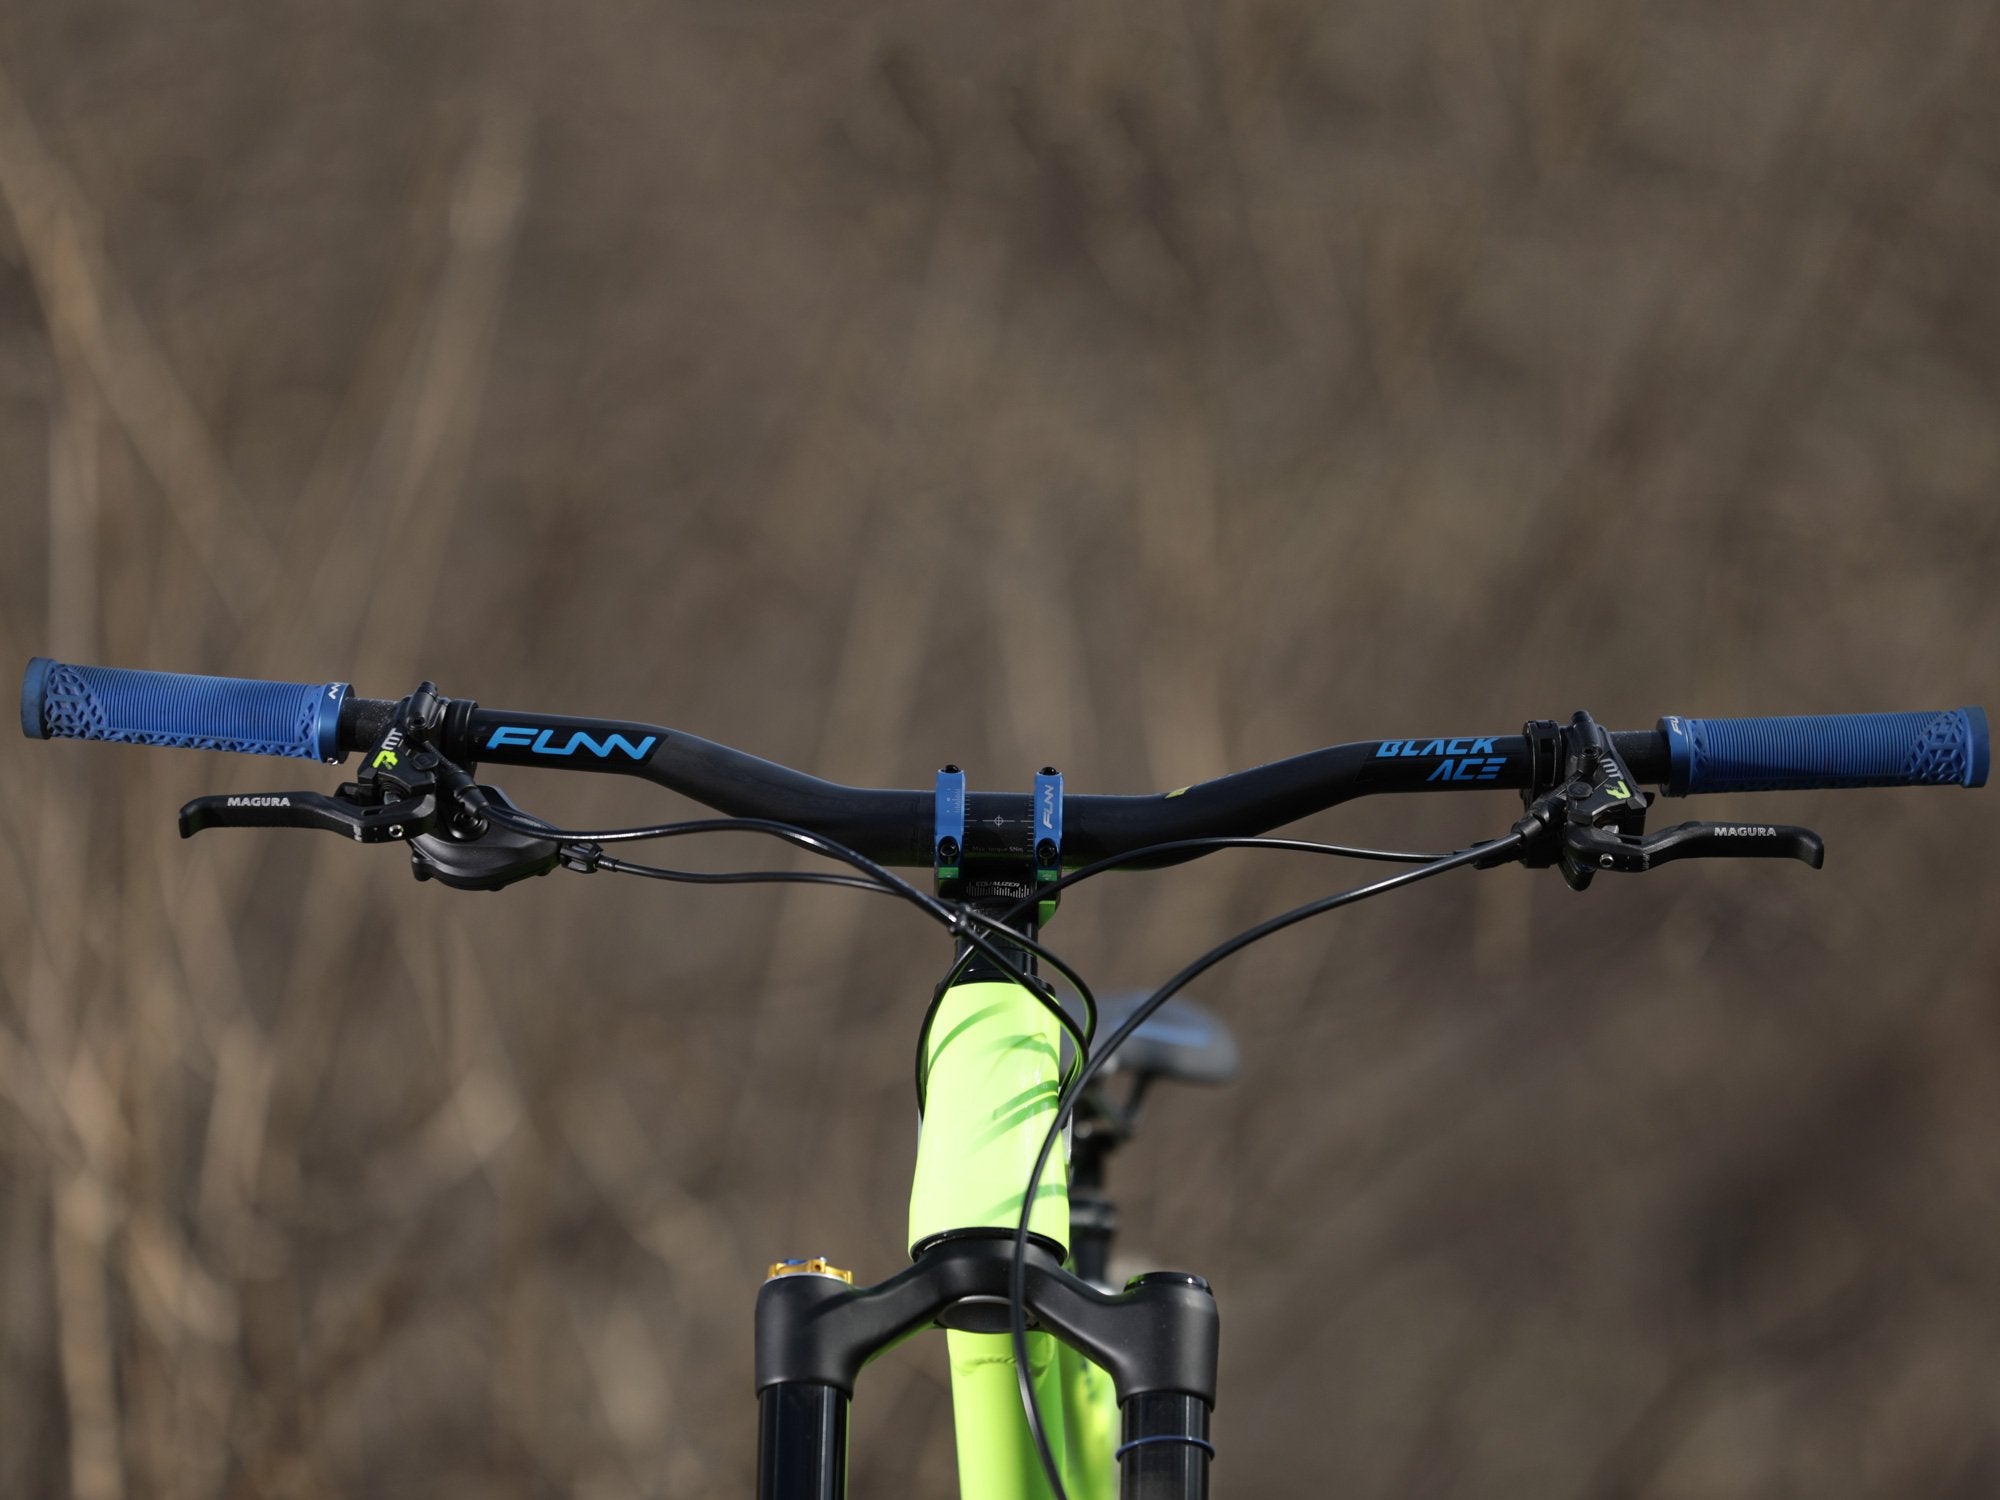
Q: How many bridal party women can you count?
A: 0